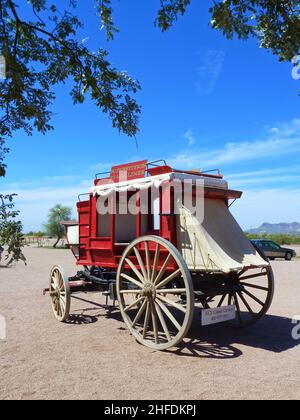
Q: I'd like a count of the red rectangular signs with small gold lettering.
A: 1